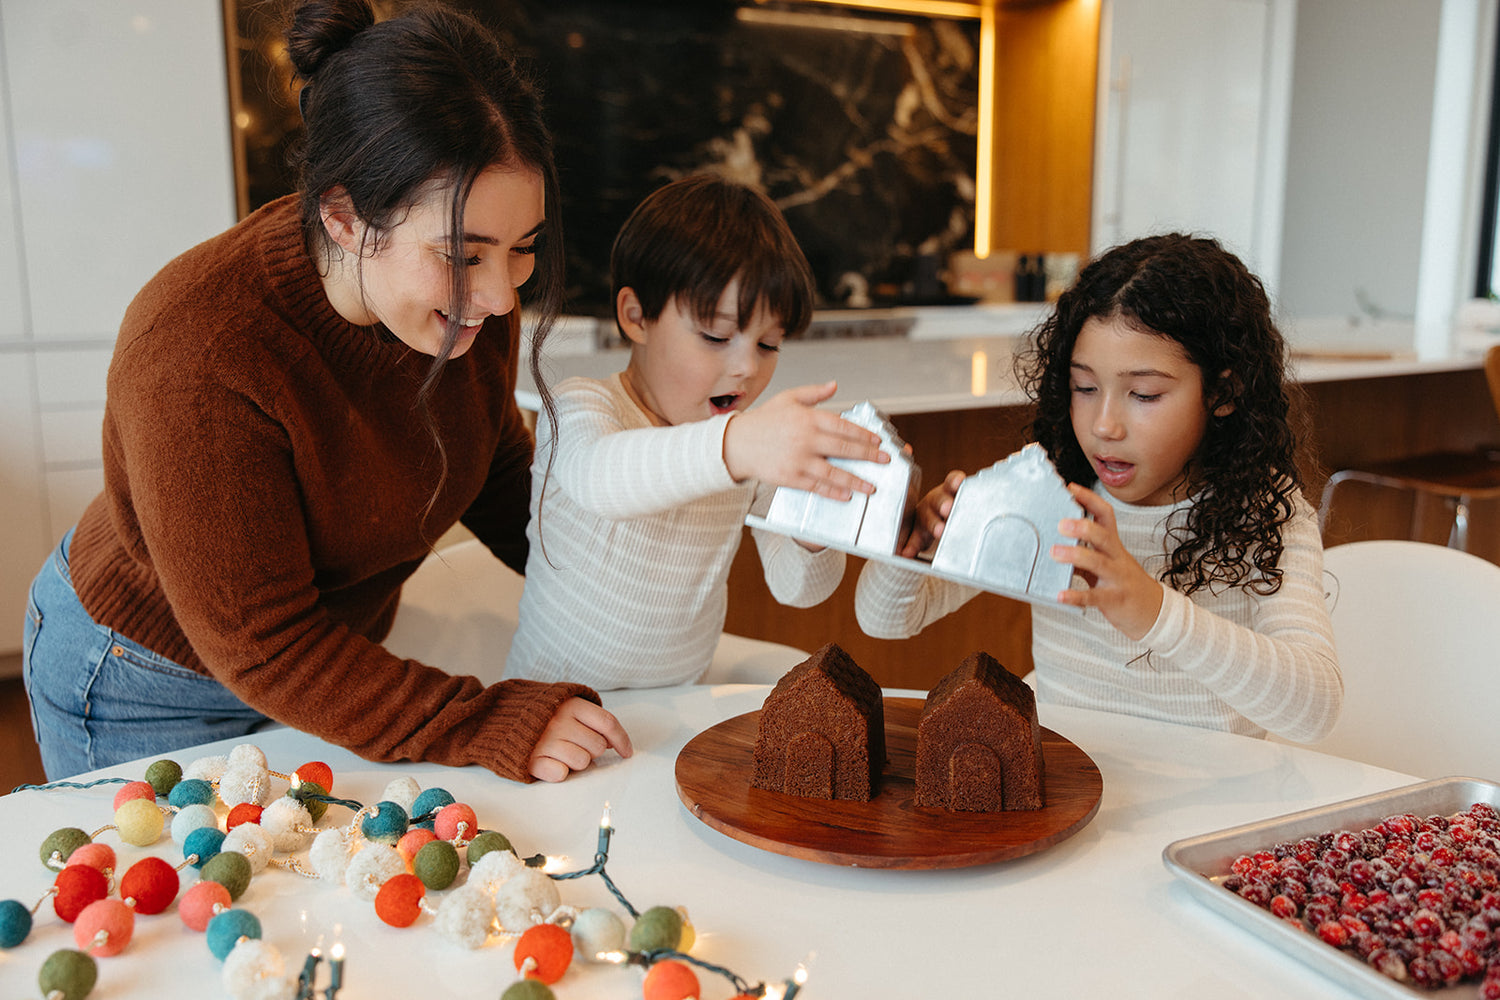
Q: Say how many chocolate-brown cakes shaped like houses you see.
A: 2